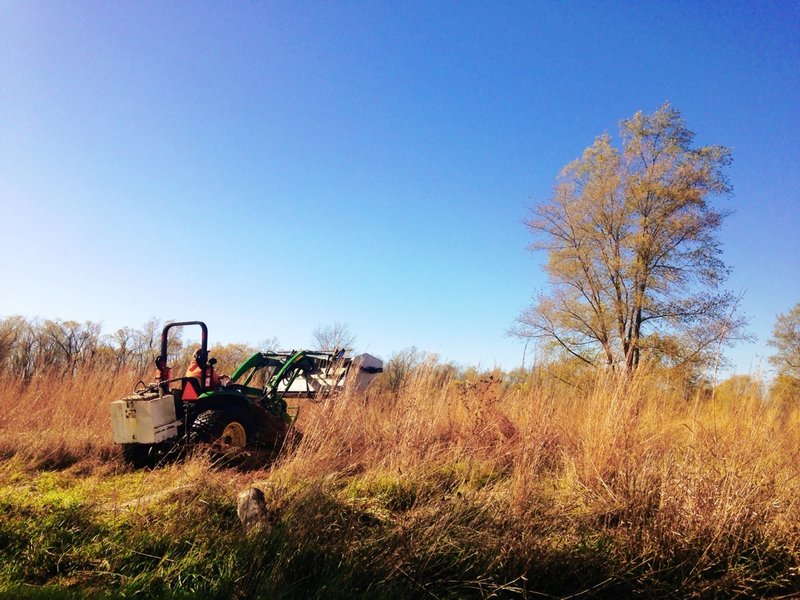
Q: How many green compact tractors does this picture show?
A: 1